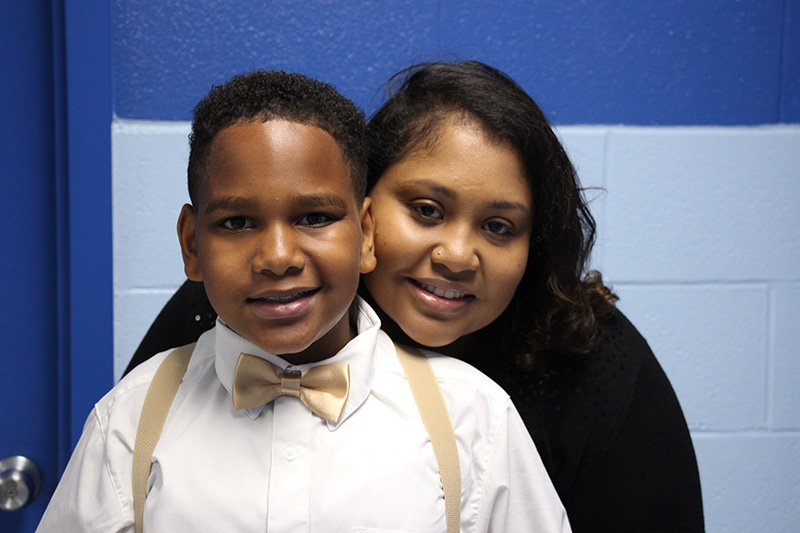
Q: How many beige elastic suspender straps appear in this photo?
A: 2